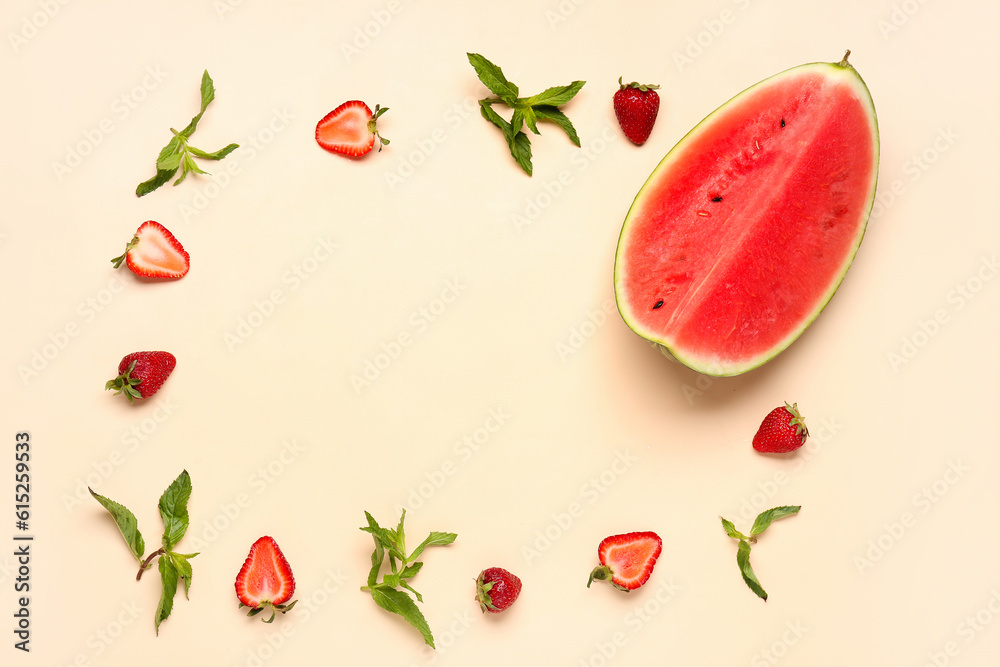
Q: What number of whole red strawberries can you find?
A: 4